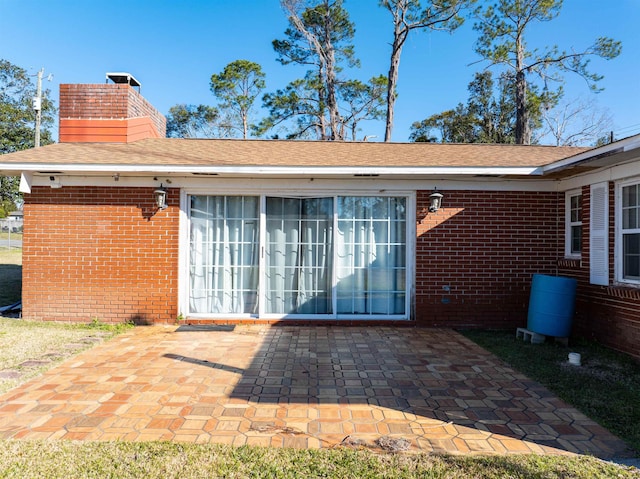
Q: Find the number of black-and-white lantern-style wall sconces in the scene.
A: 2